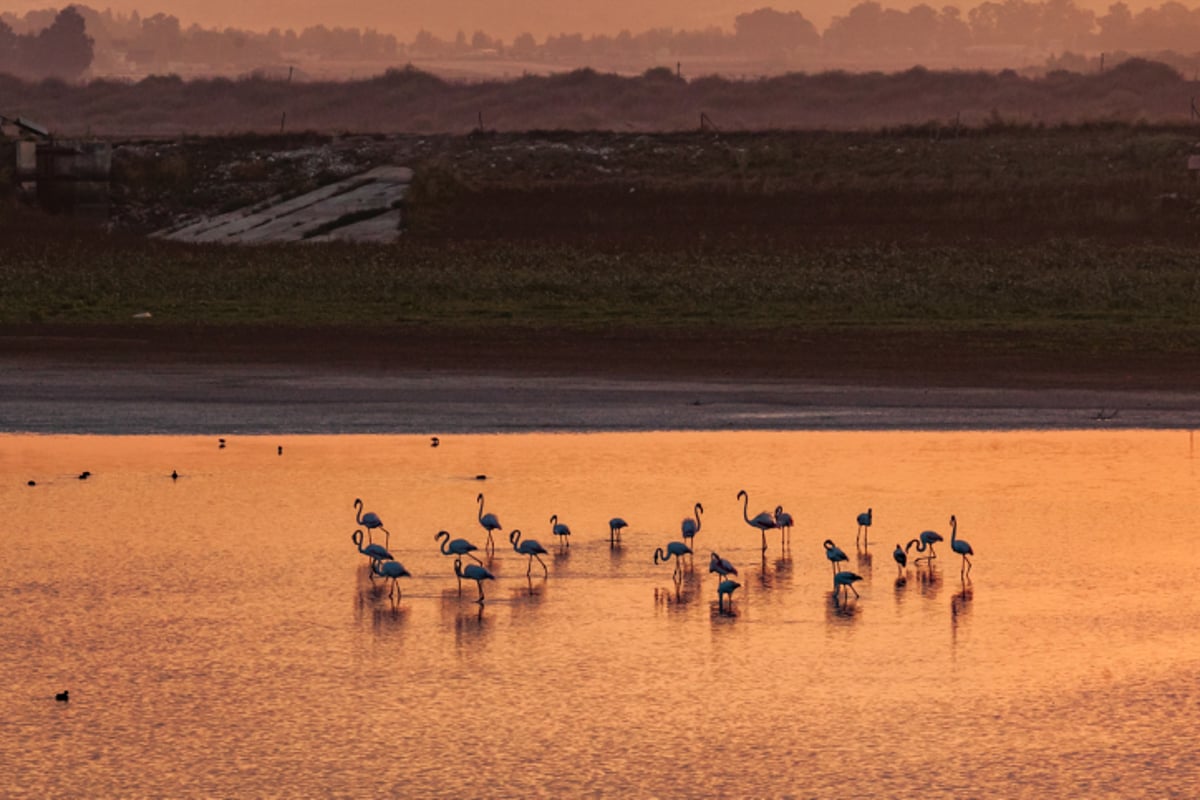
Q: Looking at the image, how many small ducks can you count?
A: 8